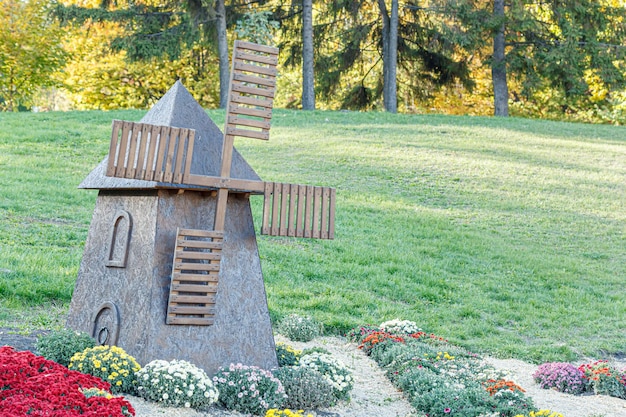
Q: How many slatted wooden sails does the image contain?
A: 4